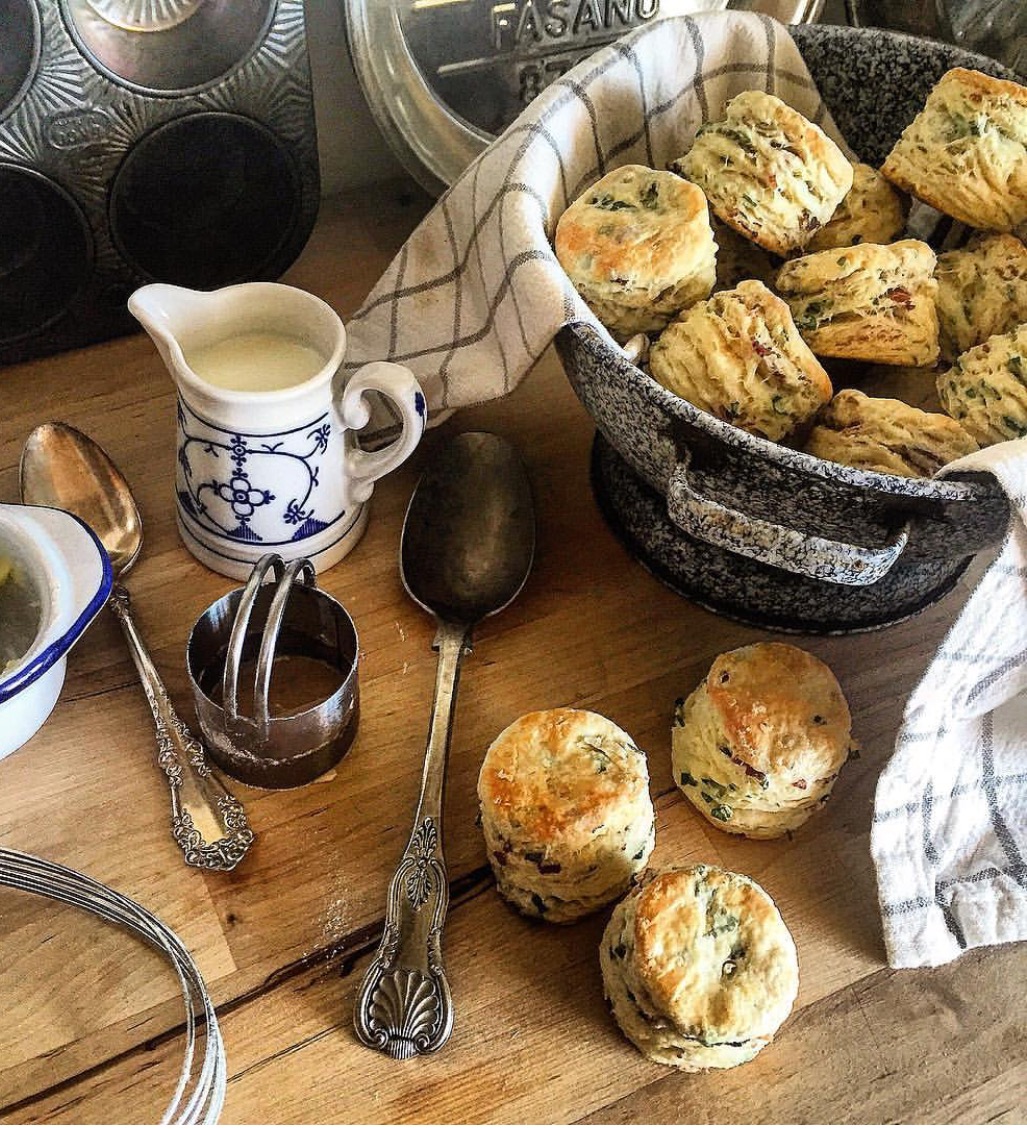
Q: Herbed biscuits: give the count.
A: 12